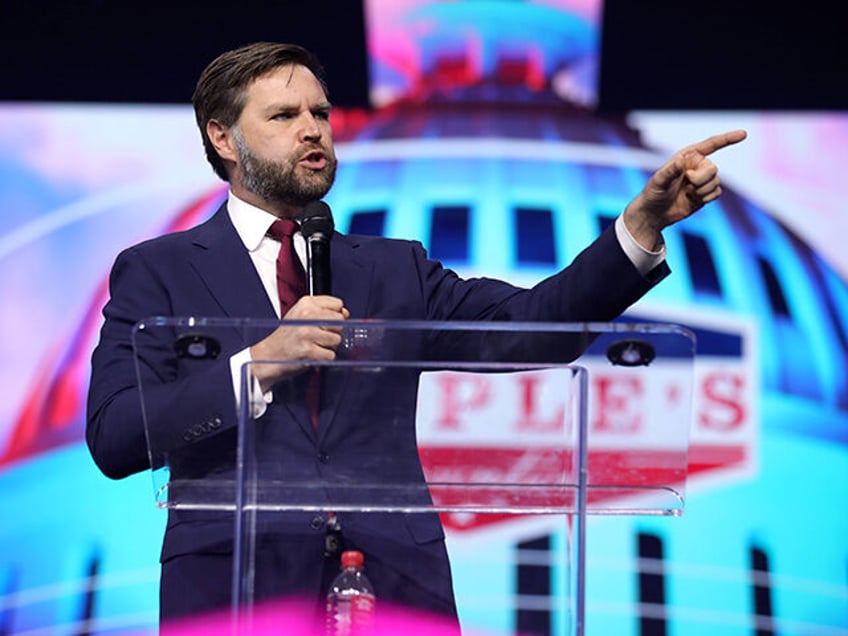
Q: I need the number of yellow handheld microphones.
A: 0